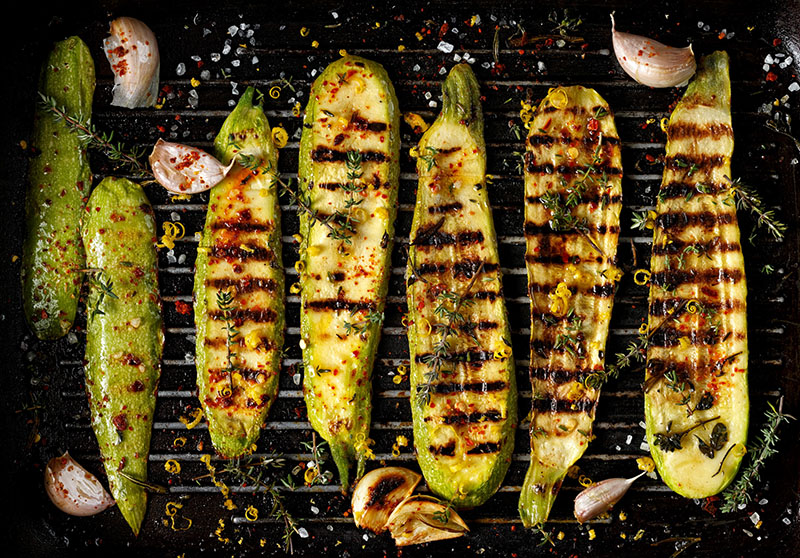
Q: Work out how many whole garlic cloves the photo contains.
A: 5